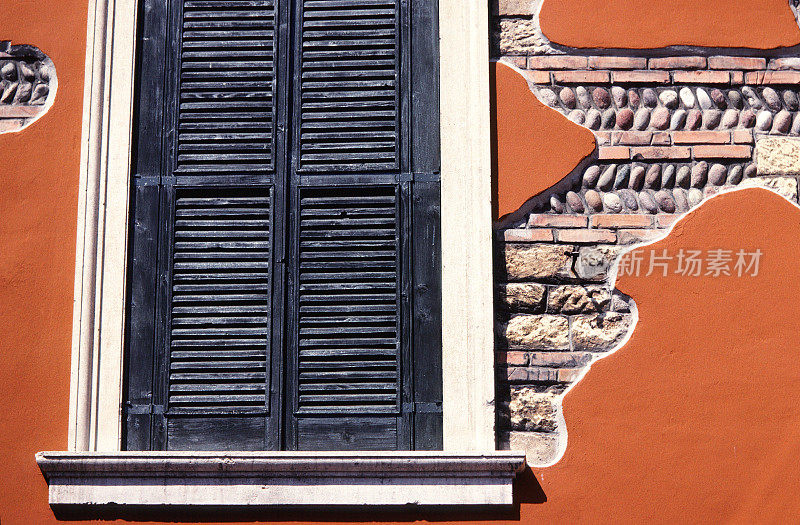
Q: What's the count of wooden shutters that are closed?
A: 2